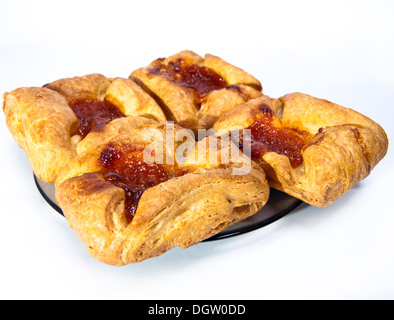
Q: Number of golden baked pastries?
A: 4